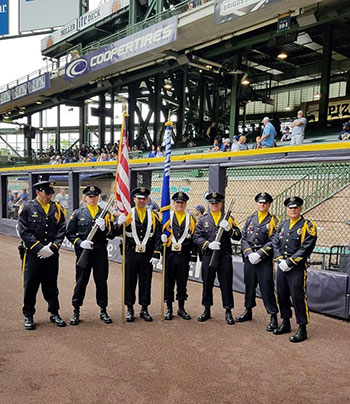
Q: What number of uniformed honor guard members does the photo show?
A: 7